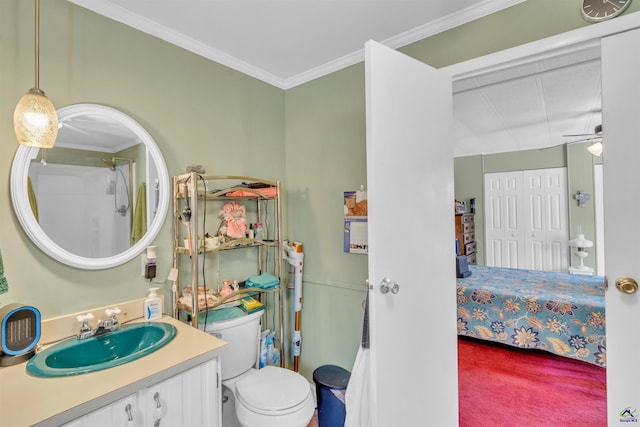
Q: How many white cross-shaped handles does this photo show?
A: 2